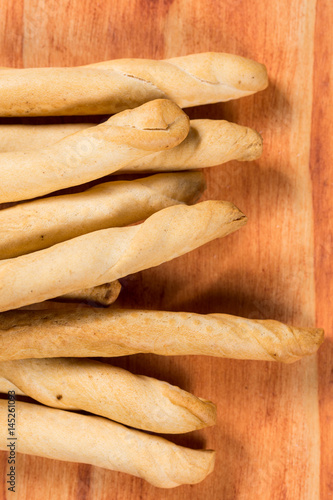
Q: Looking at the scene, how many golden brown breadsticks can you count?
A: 9